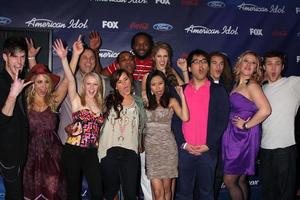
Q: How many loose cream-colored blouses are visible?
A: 1